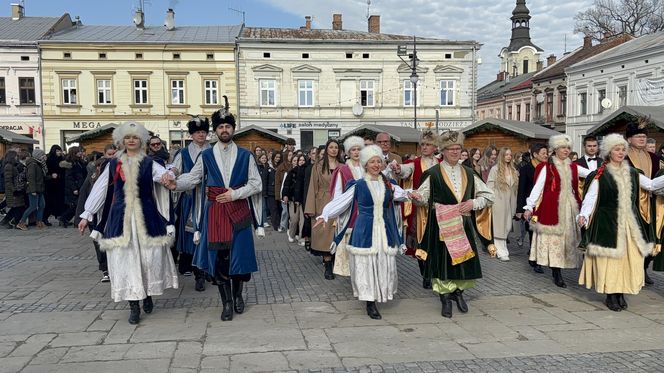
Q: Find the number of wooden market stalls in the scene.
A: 6